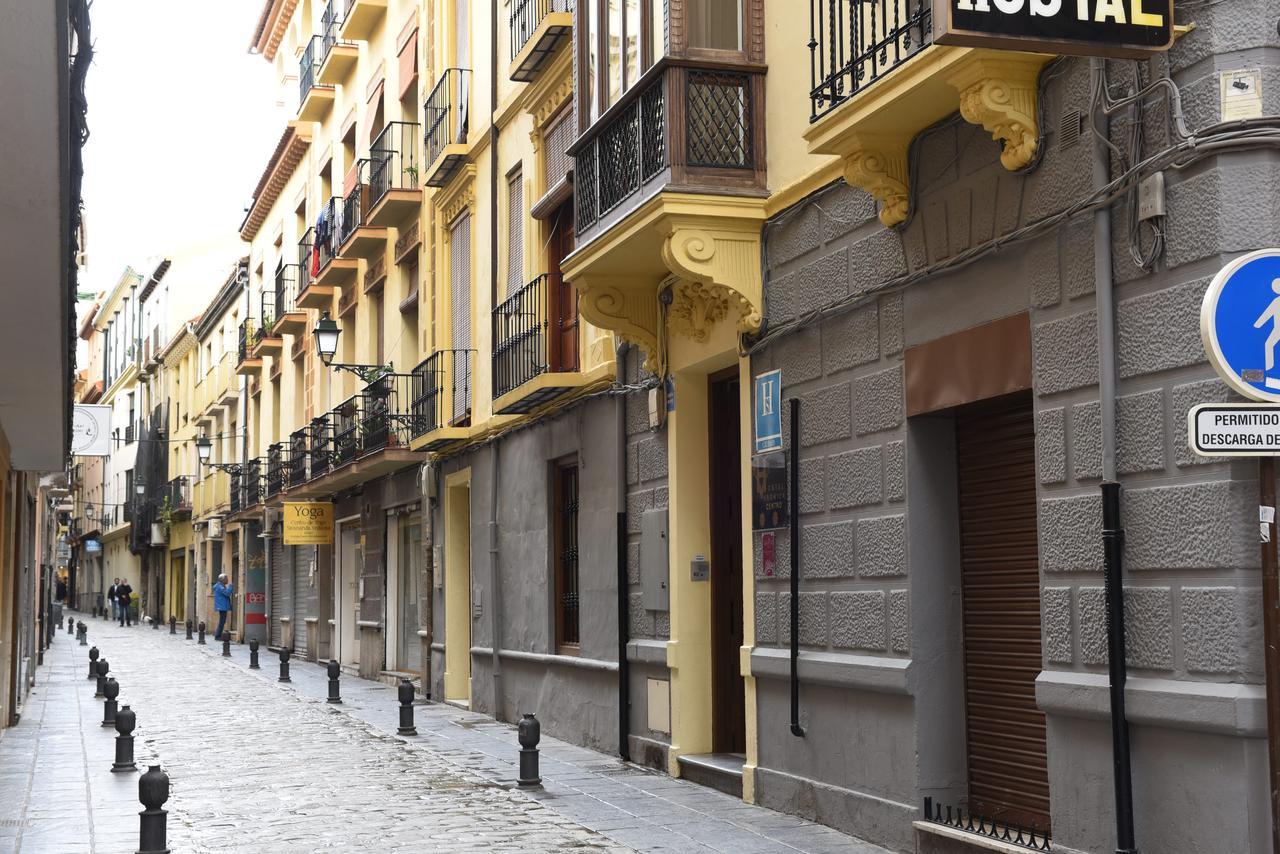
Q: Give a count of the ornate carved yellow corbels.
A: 4